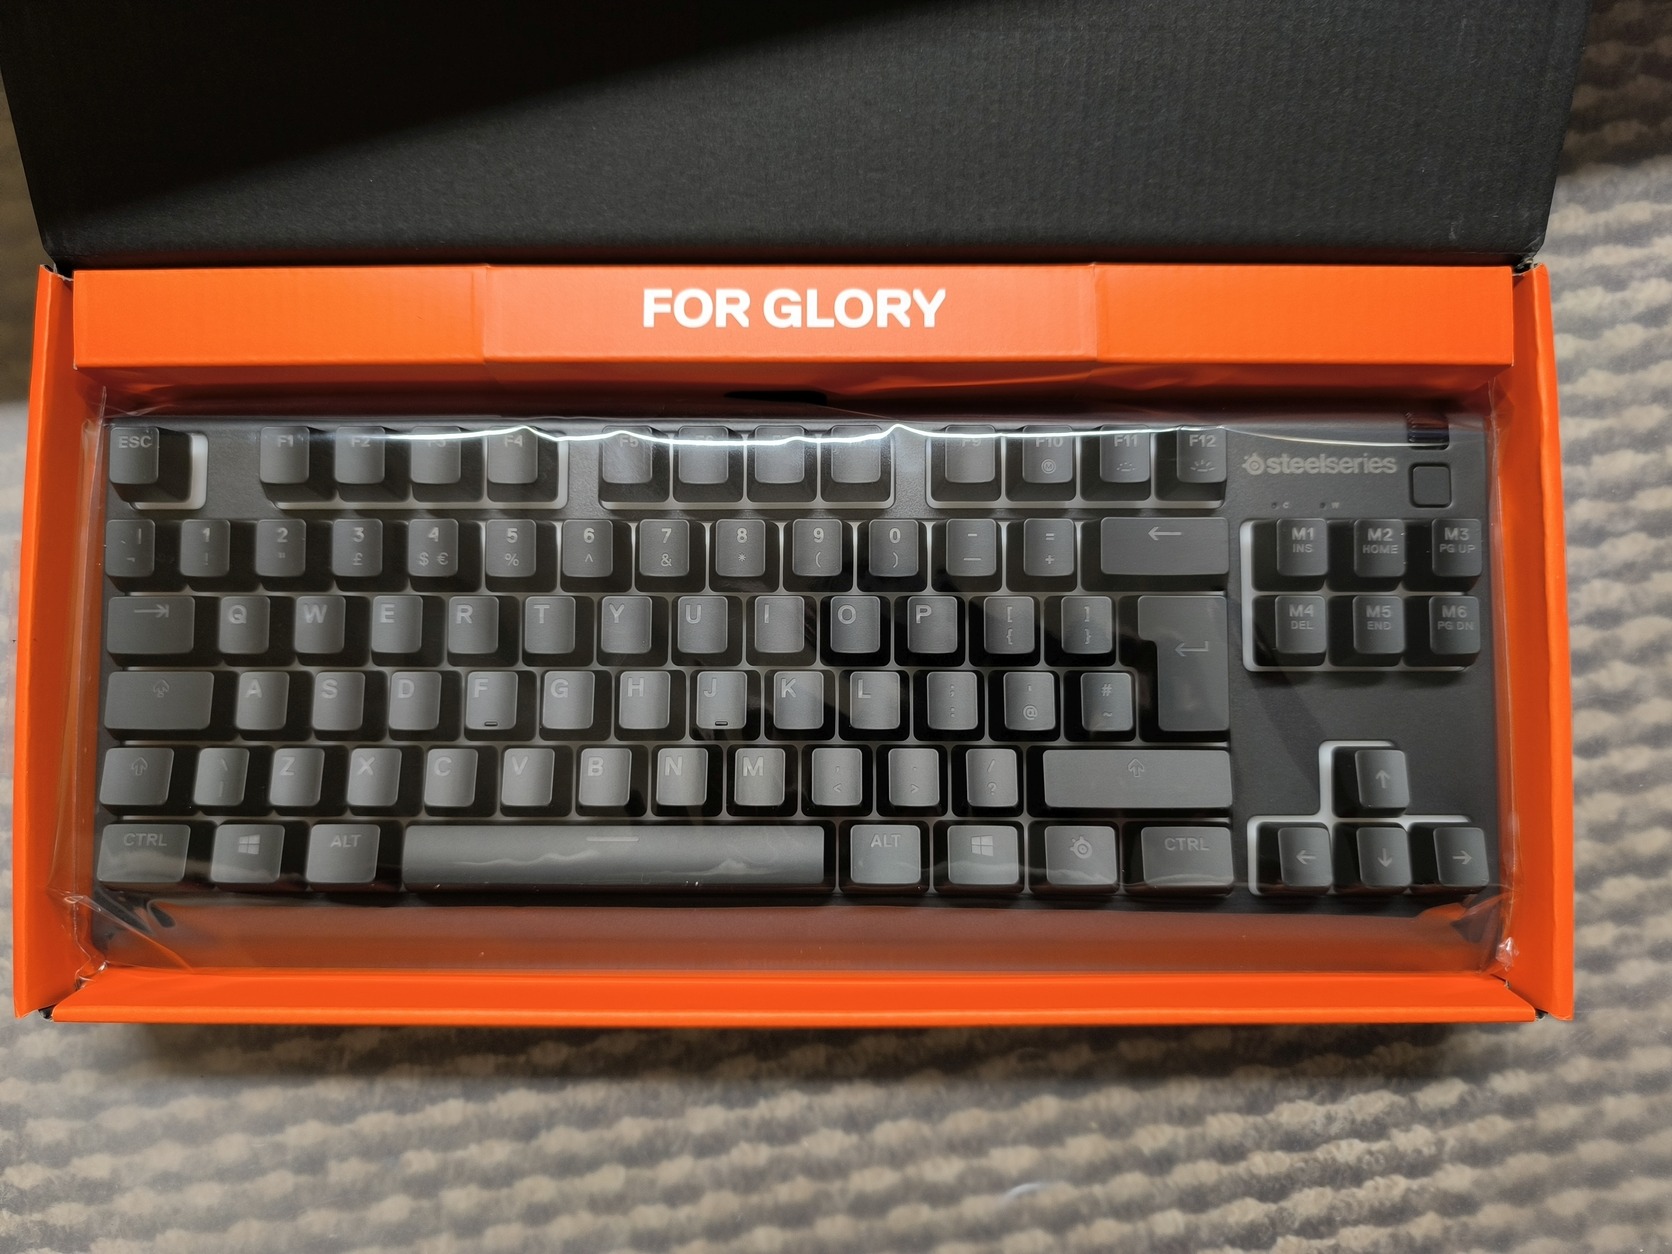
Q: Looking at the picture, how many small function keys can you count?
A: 12